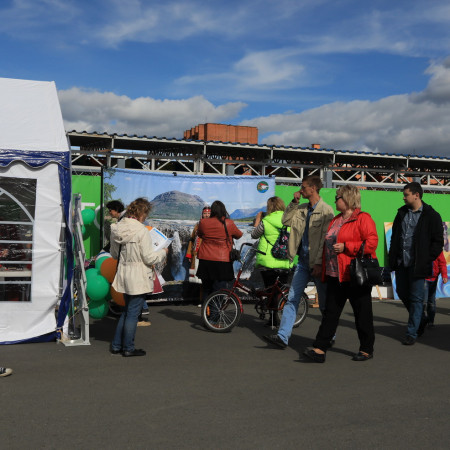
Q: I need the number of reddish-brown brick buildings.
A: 1